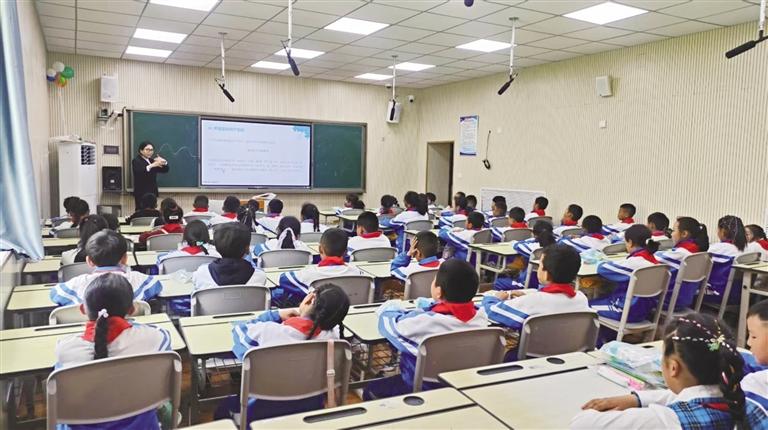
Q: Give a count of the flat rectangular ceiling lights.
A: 10